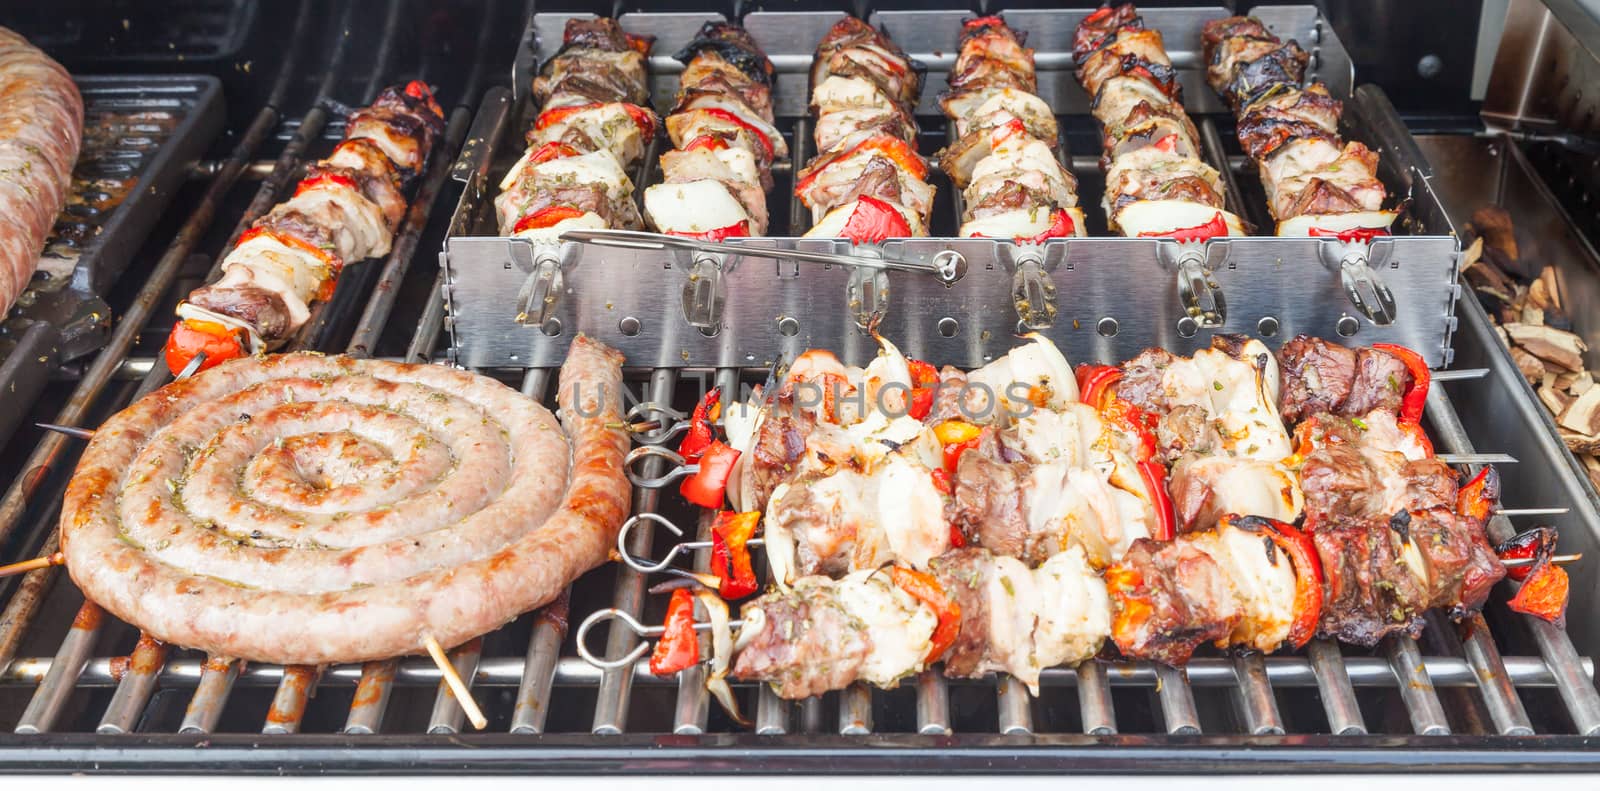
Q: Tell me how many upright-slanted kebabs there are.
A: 7